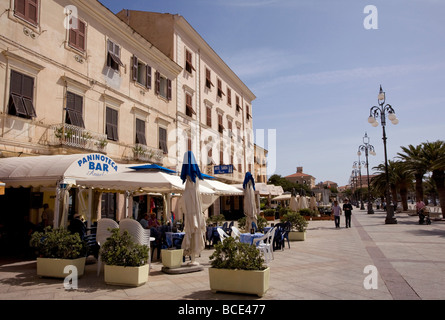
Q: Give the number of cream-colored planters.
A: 5